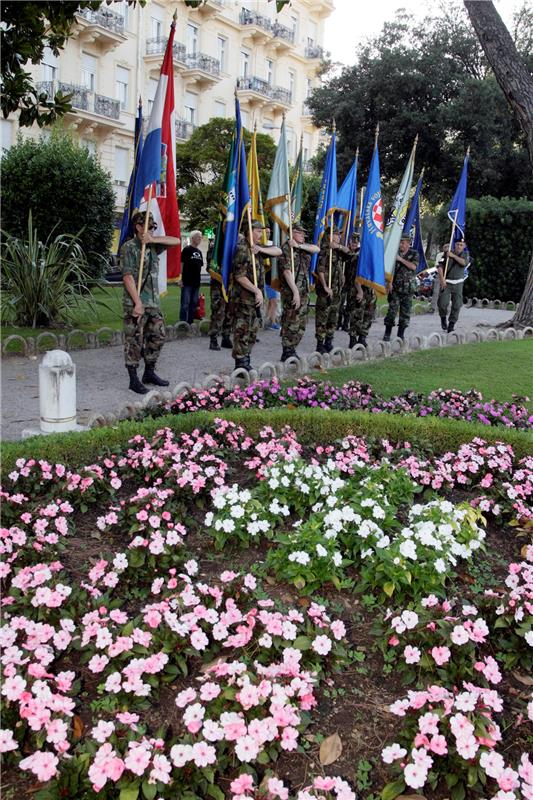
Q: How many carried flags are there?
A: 13